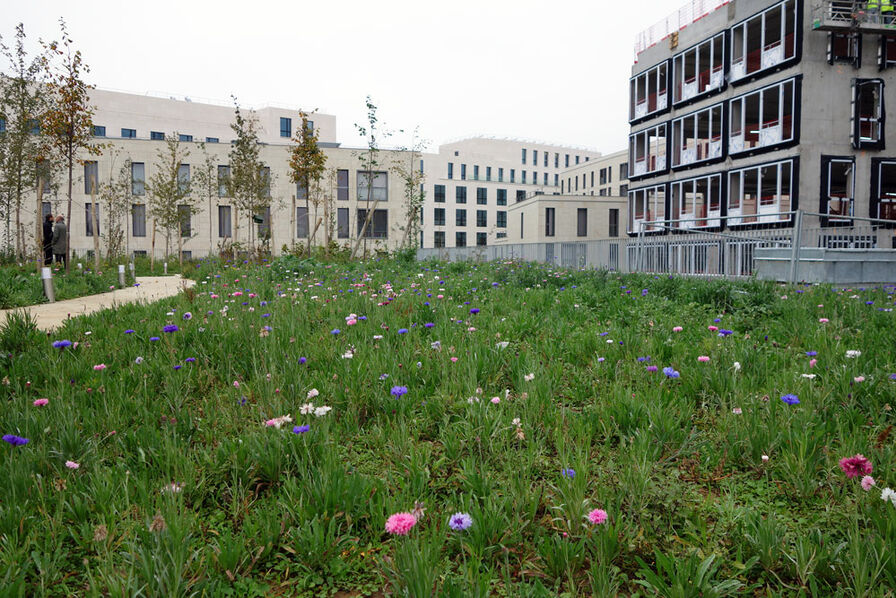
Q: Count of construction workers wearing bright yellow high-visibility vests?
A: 2